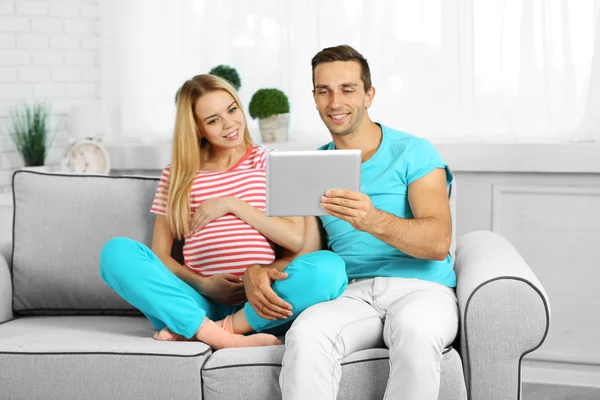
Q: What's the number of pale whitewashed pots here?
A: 1